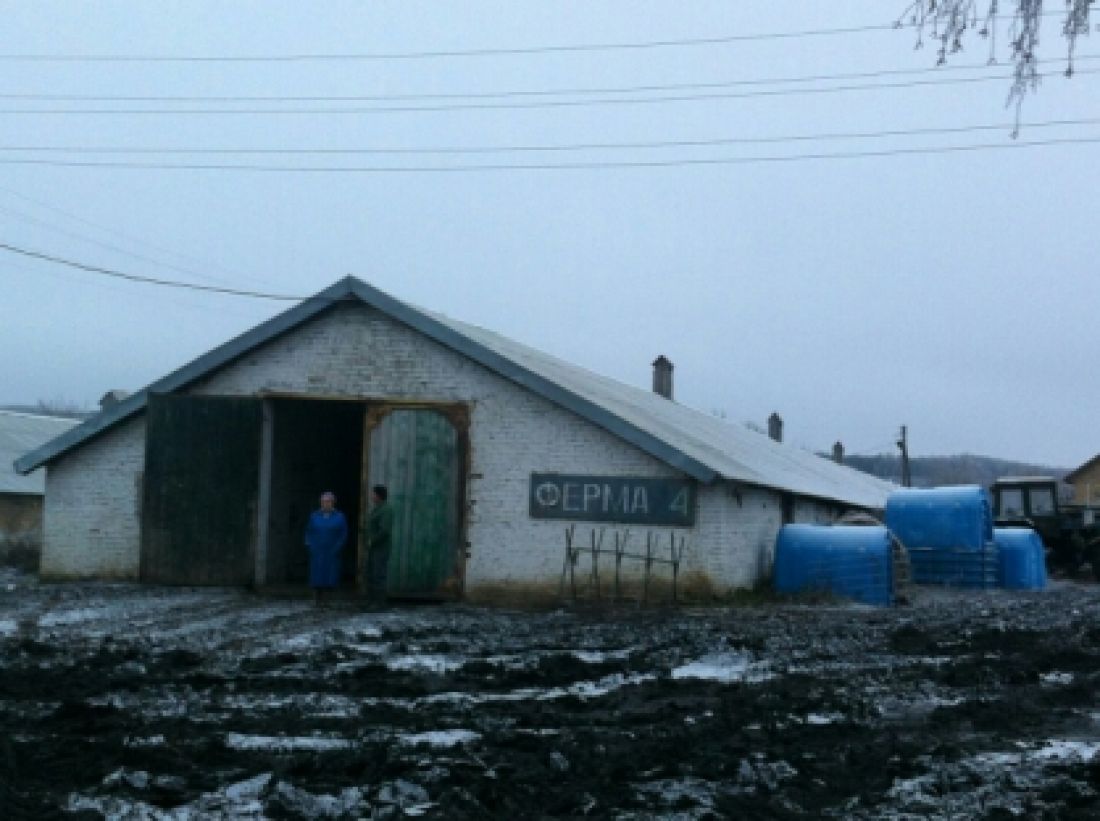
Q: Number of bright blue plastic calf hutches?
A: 3